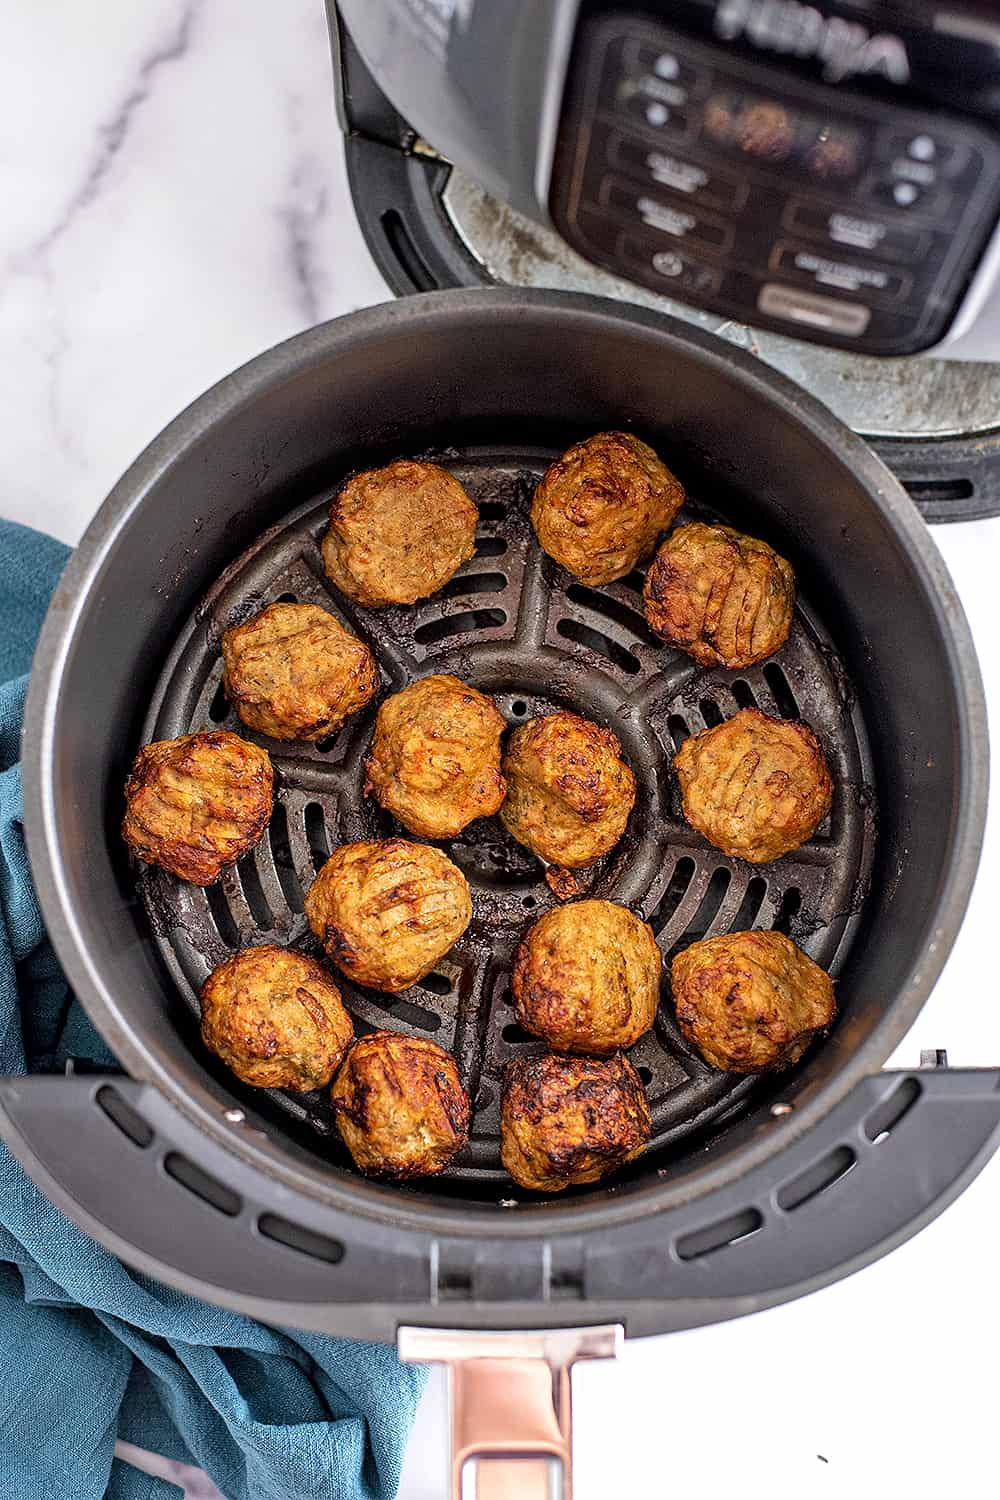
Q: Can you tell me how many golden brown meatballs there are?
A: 14